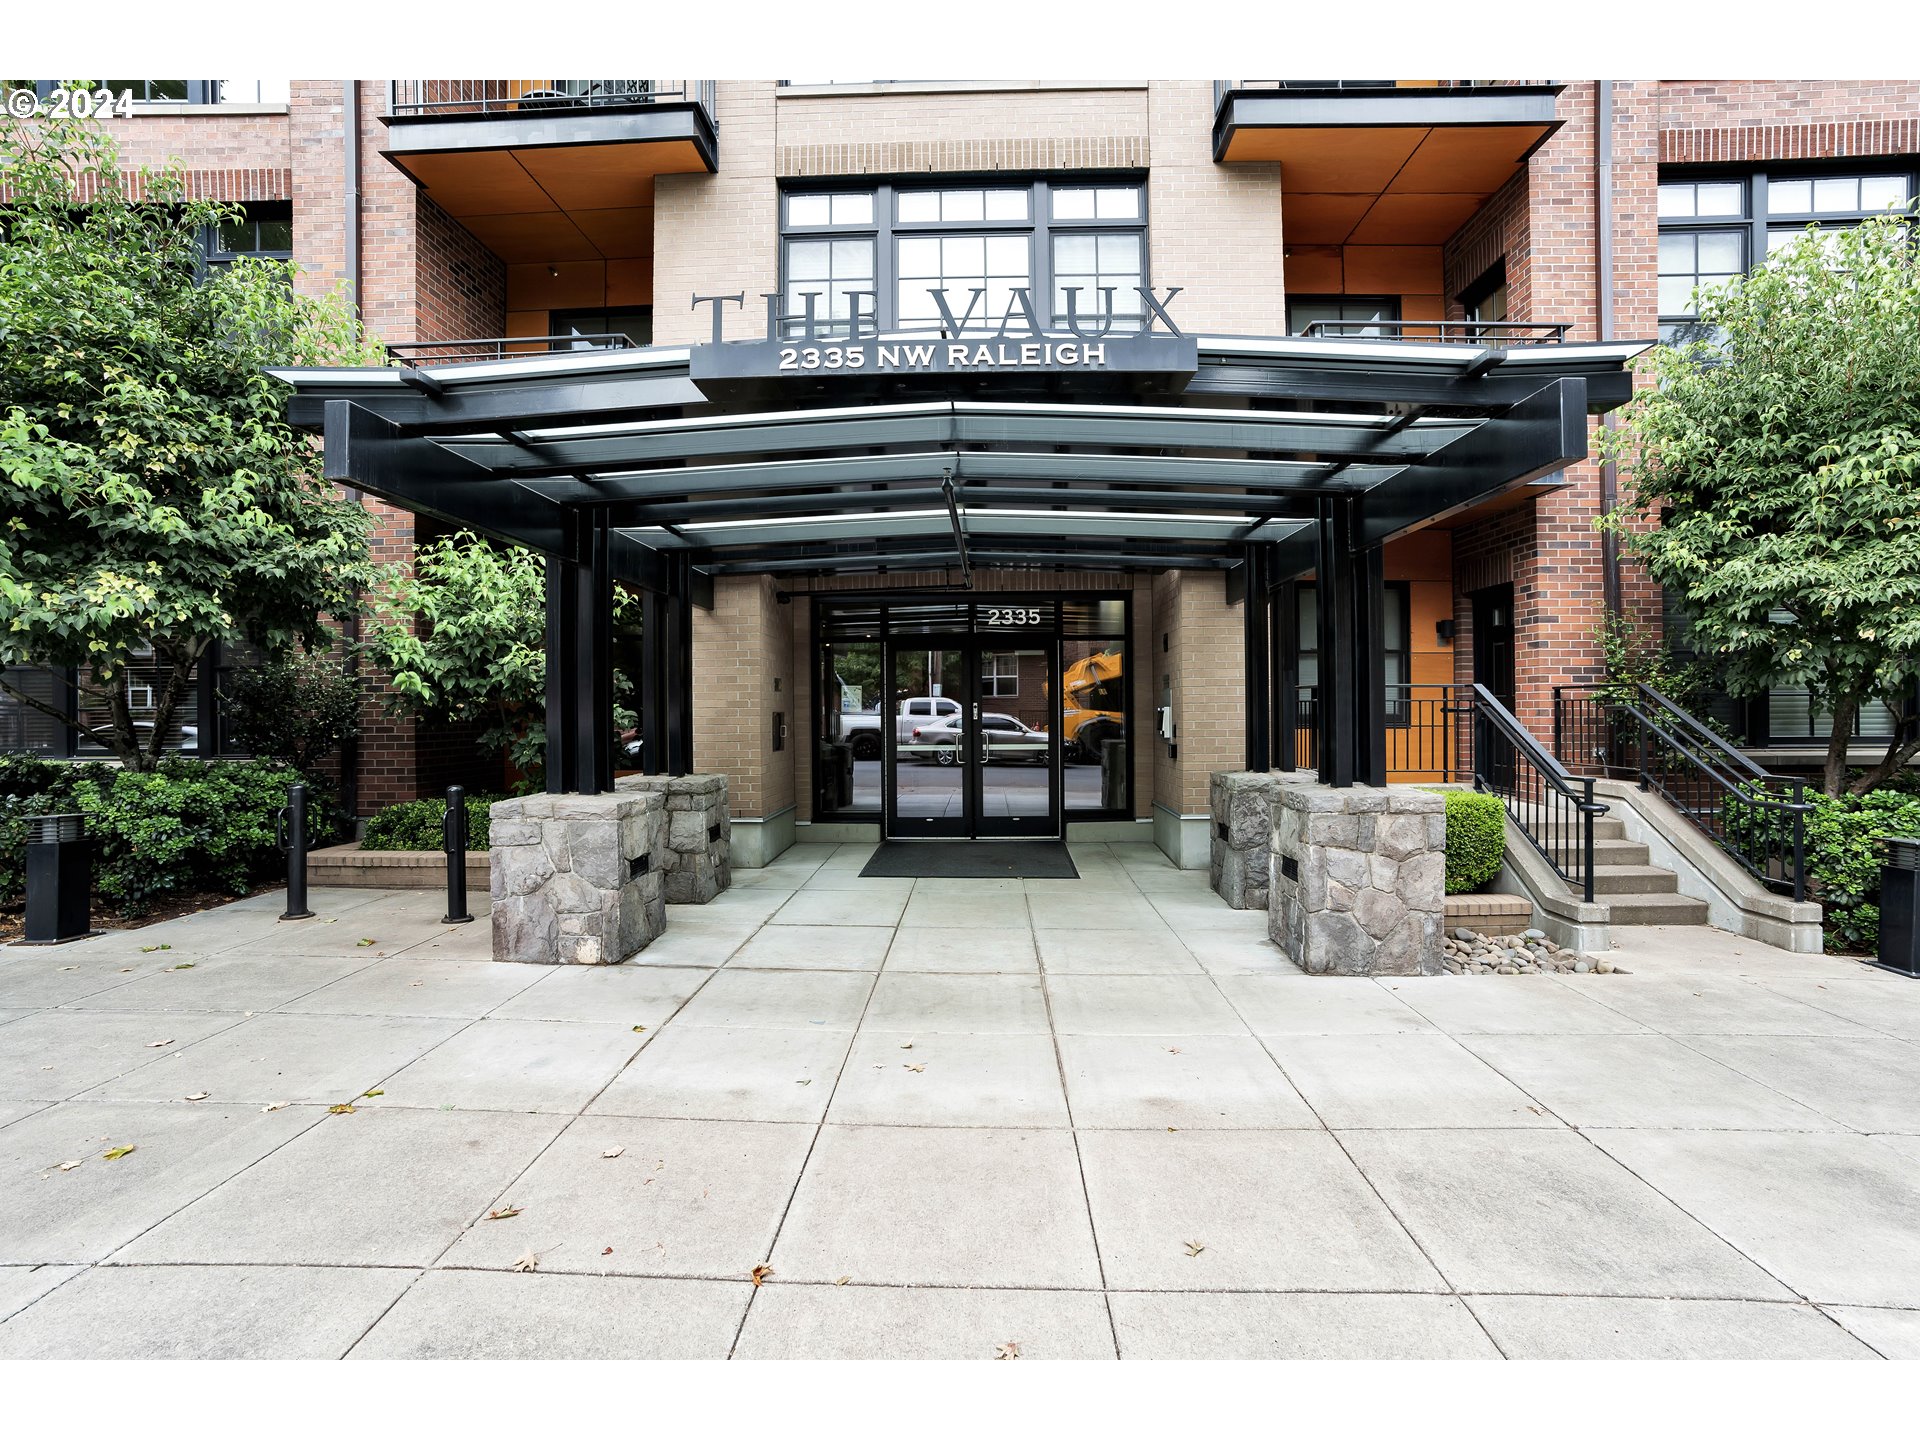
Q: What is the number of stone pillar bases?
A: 4